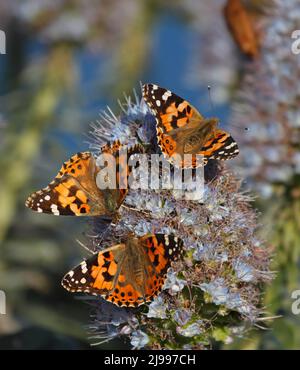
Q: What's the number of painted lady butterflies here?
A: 3